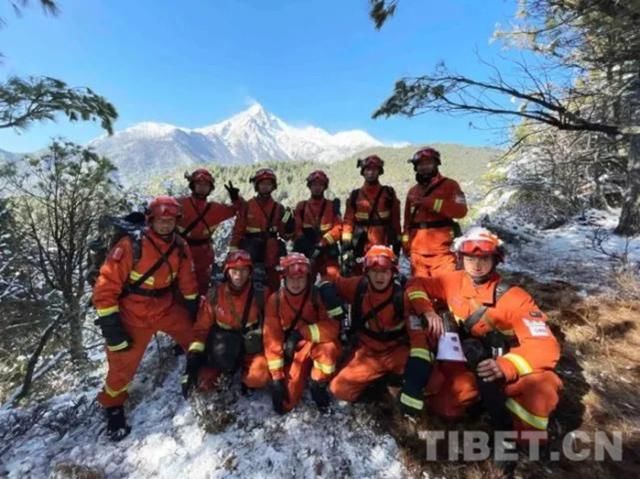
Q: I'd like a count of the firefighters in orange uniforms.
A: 10